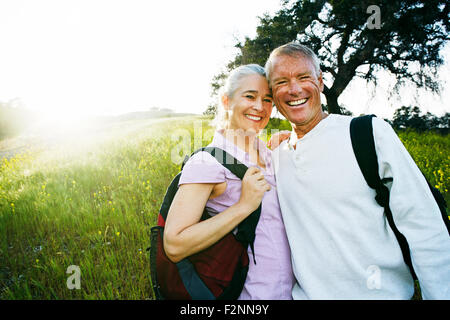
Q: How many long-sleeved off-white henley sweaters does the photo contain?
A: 1